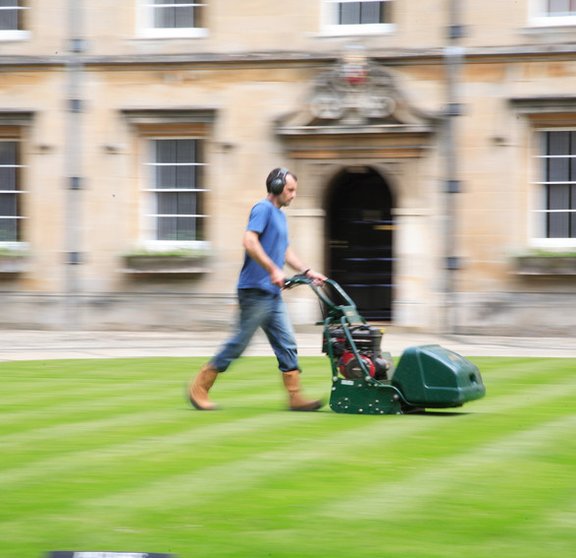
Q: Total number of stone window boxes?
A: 3